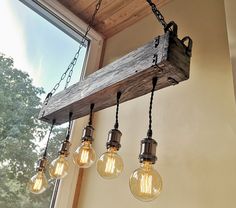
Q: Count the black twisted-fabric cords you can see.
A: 5